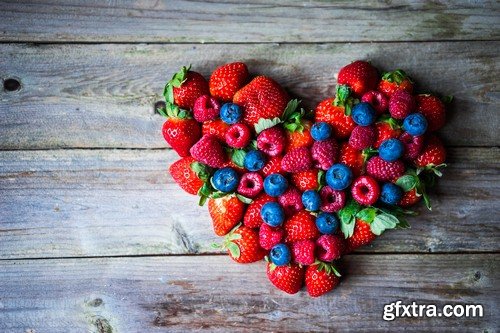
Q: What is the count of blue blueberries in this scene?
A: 14